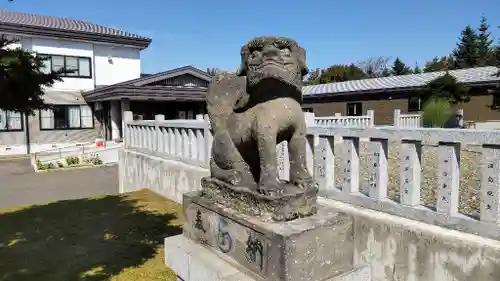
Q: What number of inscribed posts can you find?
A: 6